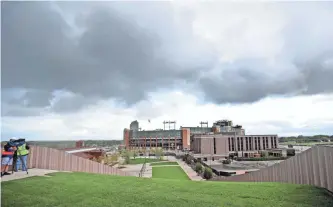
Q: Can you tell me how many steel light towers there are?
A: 2